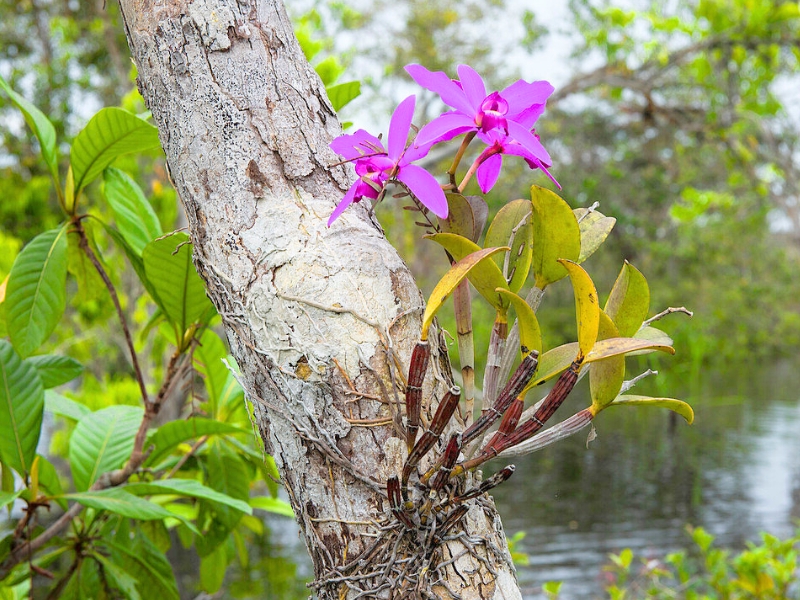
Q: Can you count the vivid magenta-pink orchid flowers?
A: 3